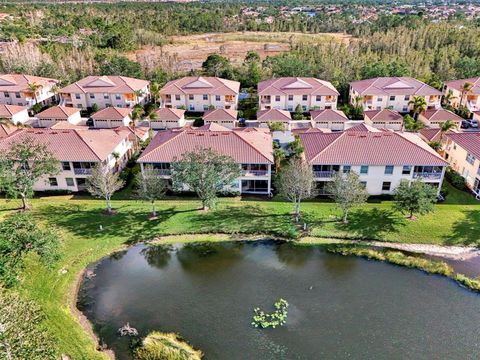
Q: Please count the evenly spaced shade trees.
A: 7